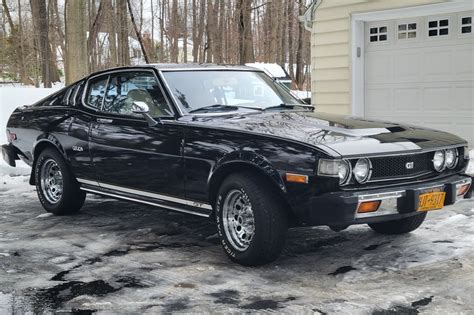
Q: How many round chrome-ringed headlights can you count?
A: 4